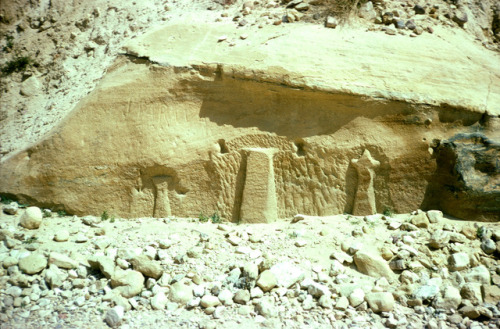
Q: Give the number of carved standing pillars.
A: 3